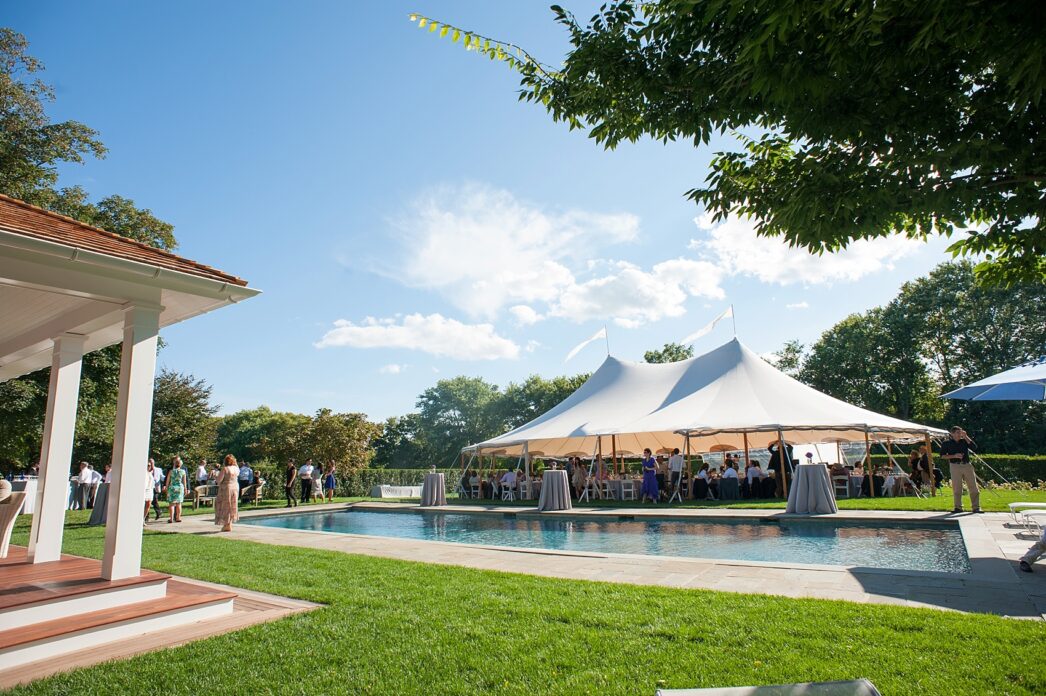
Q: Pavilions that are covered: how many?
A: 2